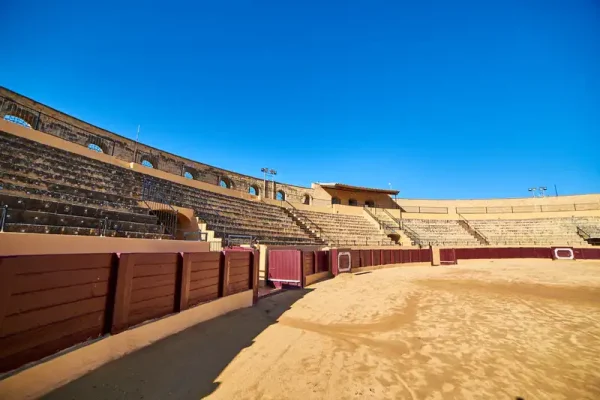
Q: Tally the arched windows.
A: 11